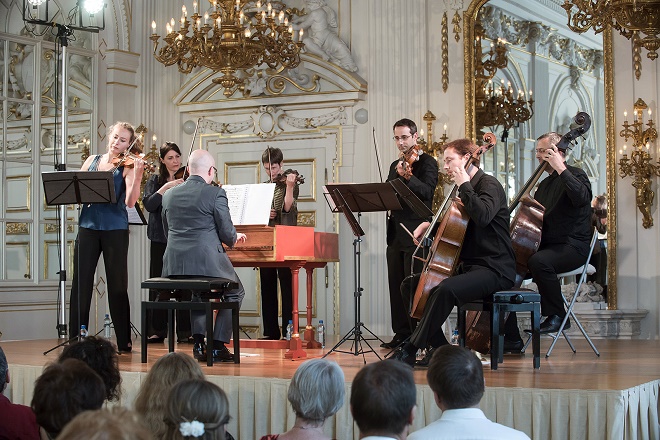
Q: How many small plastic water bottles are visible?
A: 5